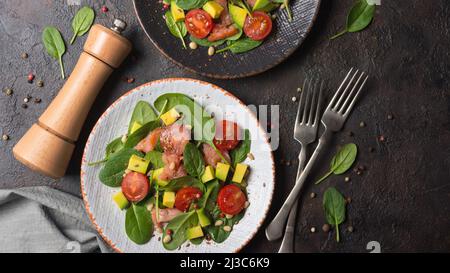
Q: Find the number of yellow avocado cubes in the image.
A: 15